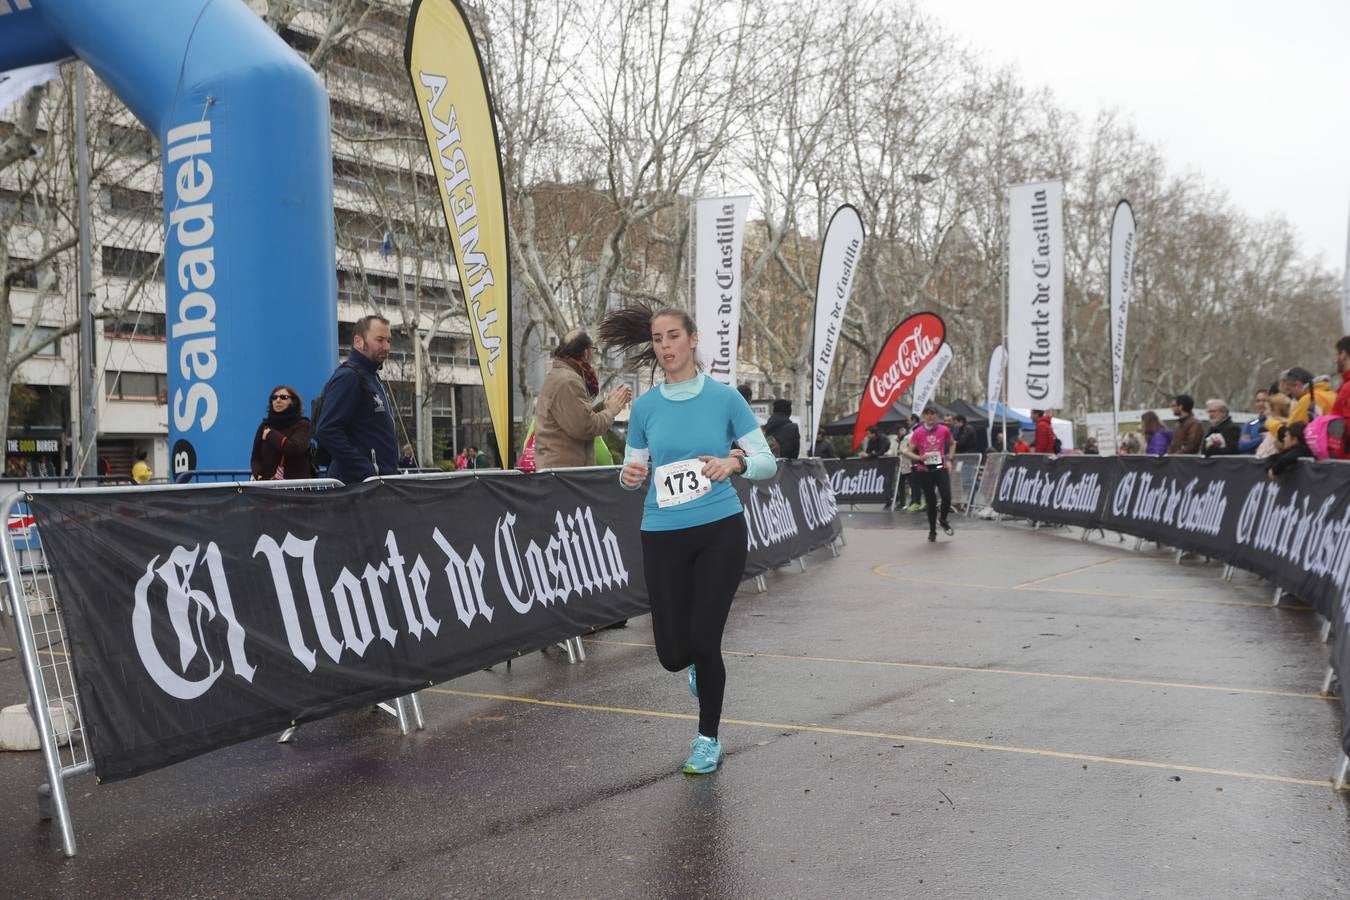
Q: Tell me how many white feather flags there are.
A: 4